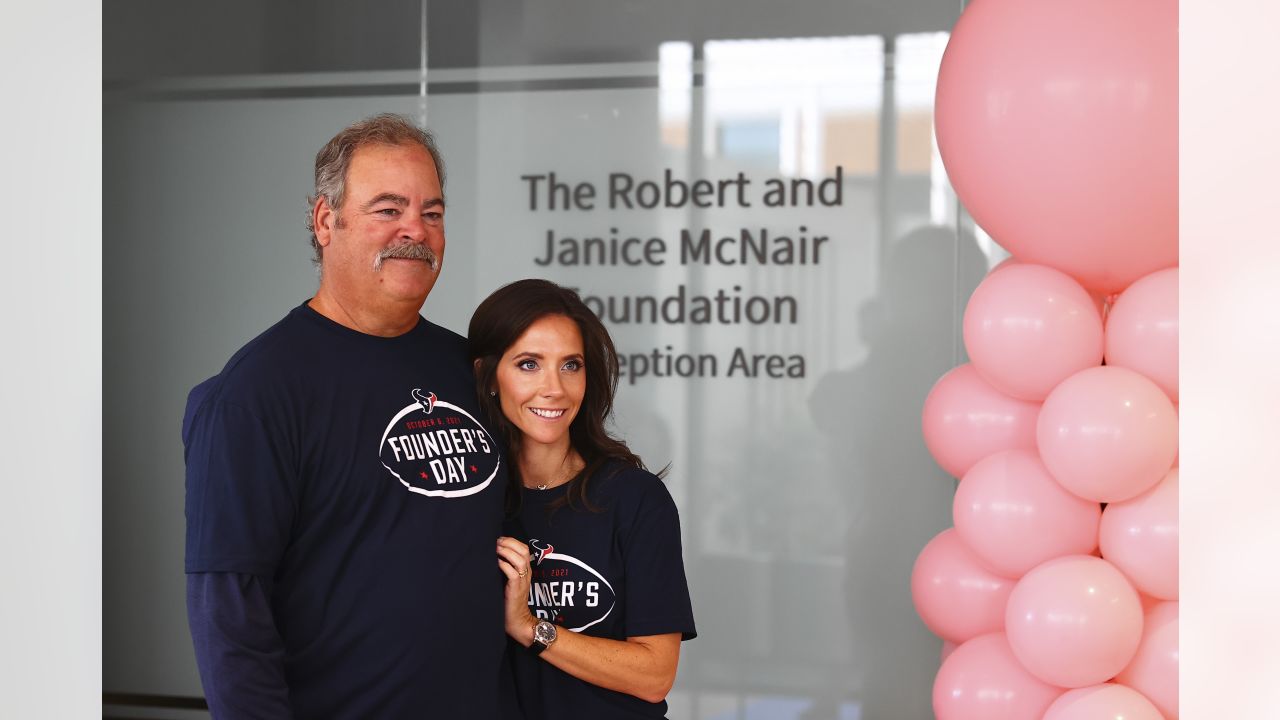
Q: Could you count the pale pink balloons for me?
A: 12